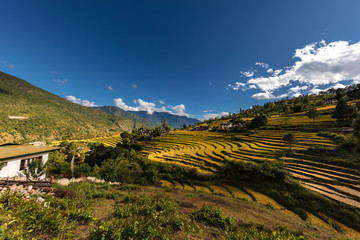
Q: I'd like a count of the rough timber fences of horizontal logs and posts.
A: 1